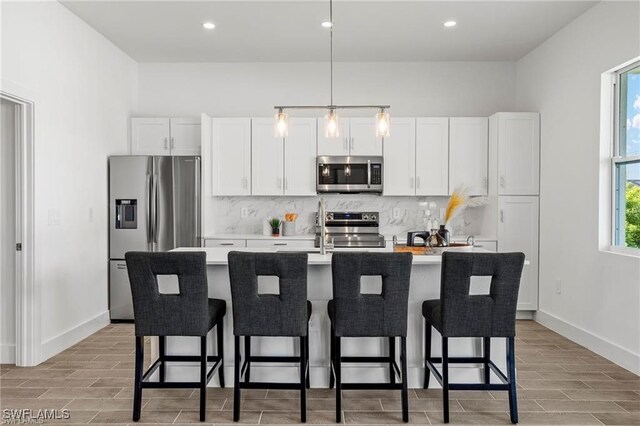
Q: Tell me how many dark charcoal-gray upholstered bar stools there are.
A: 4